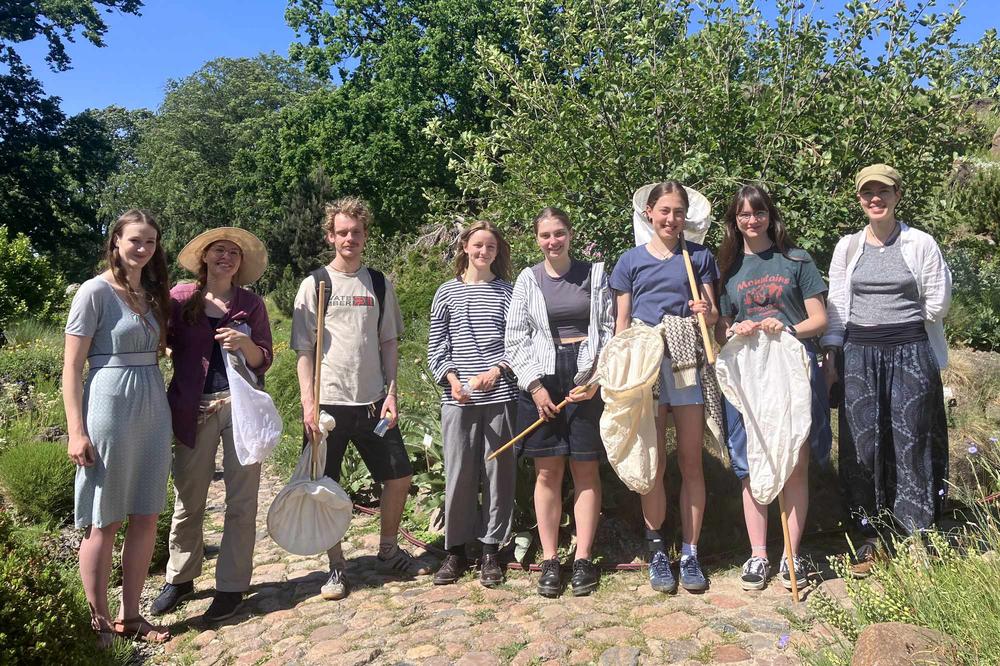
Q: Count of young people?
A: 8